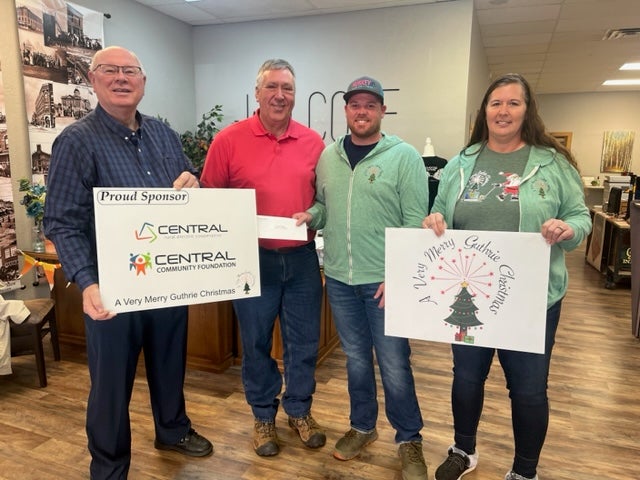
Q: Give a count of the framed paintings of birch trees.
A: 1